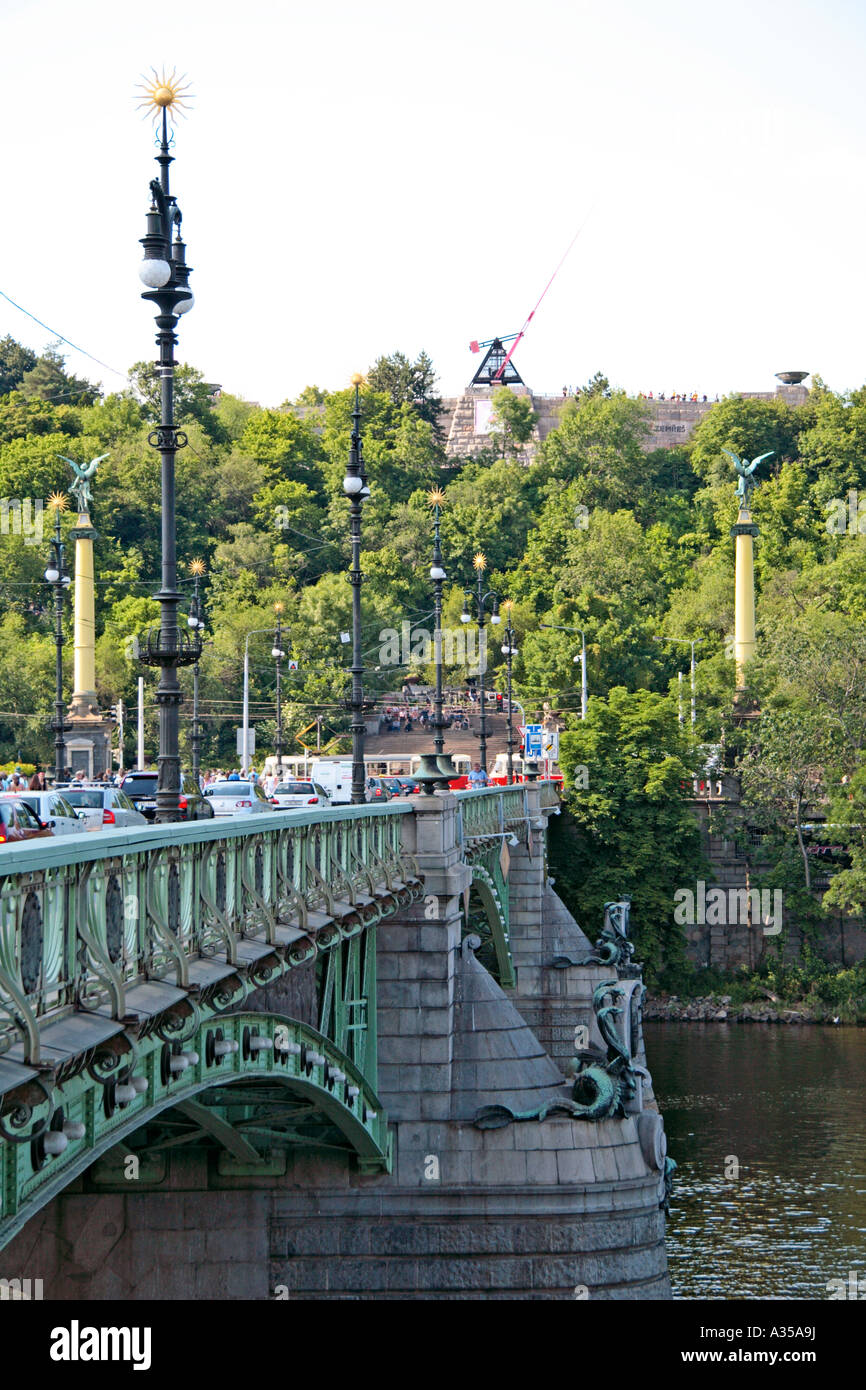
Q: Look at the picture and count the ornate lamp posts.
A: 8